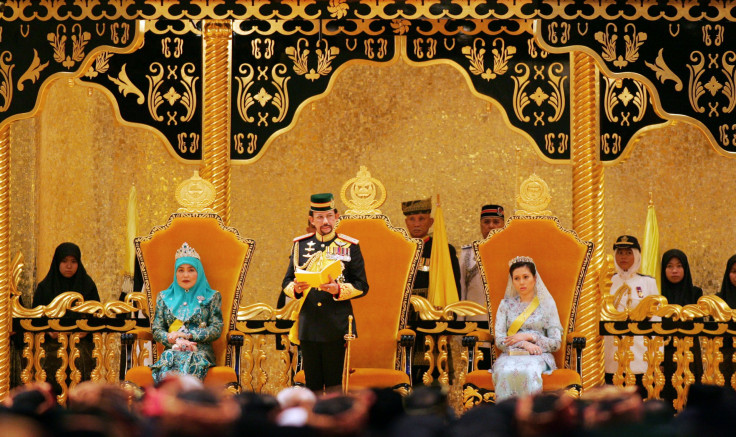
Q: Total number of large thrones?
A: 3